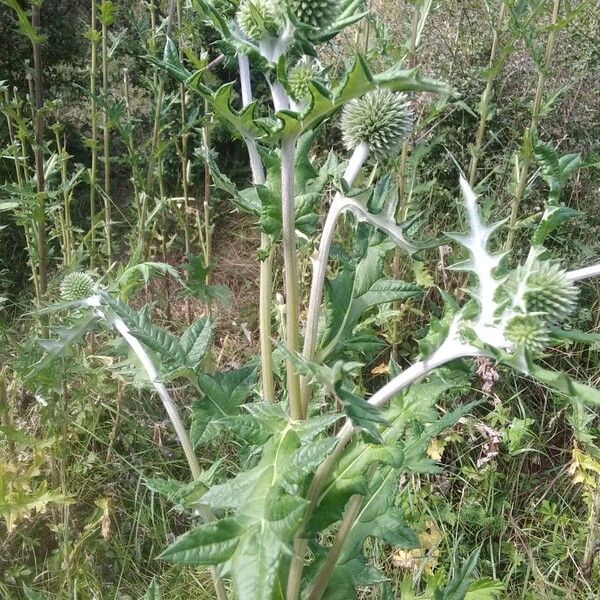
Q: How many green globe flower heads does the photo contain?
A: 7